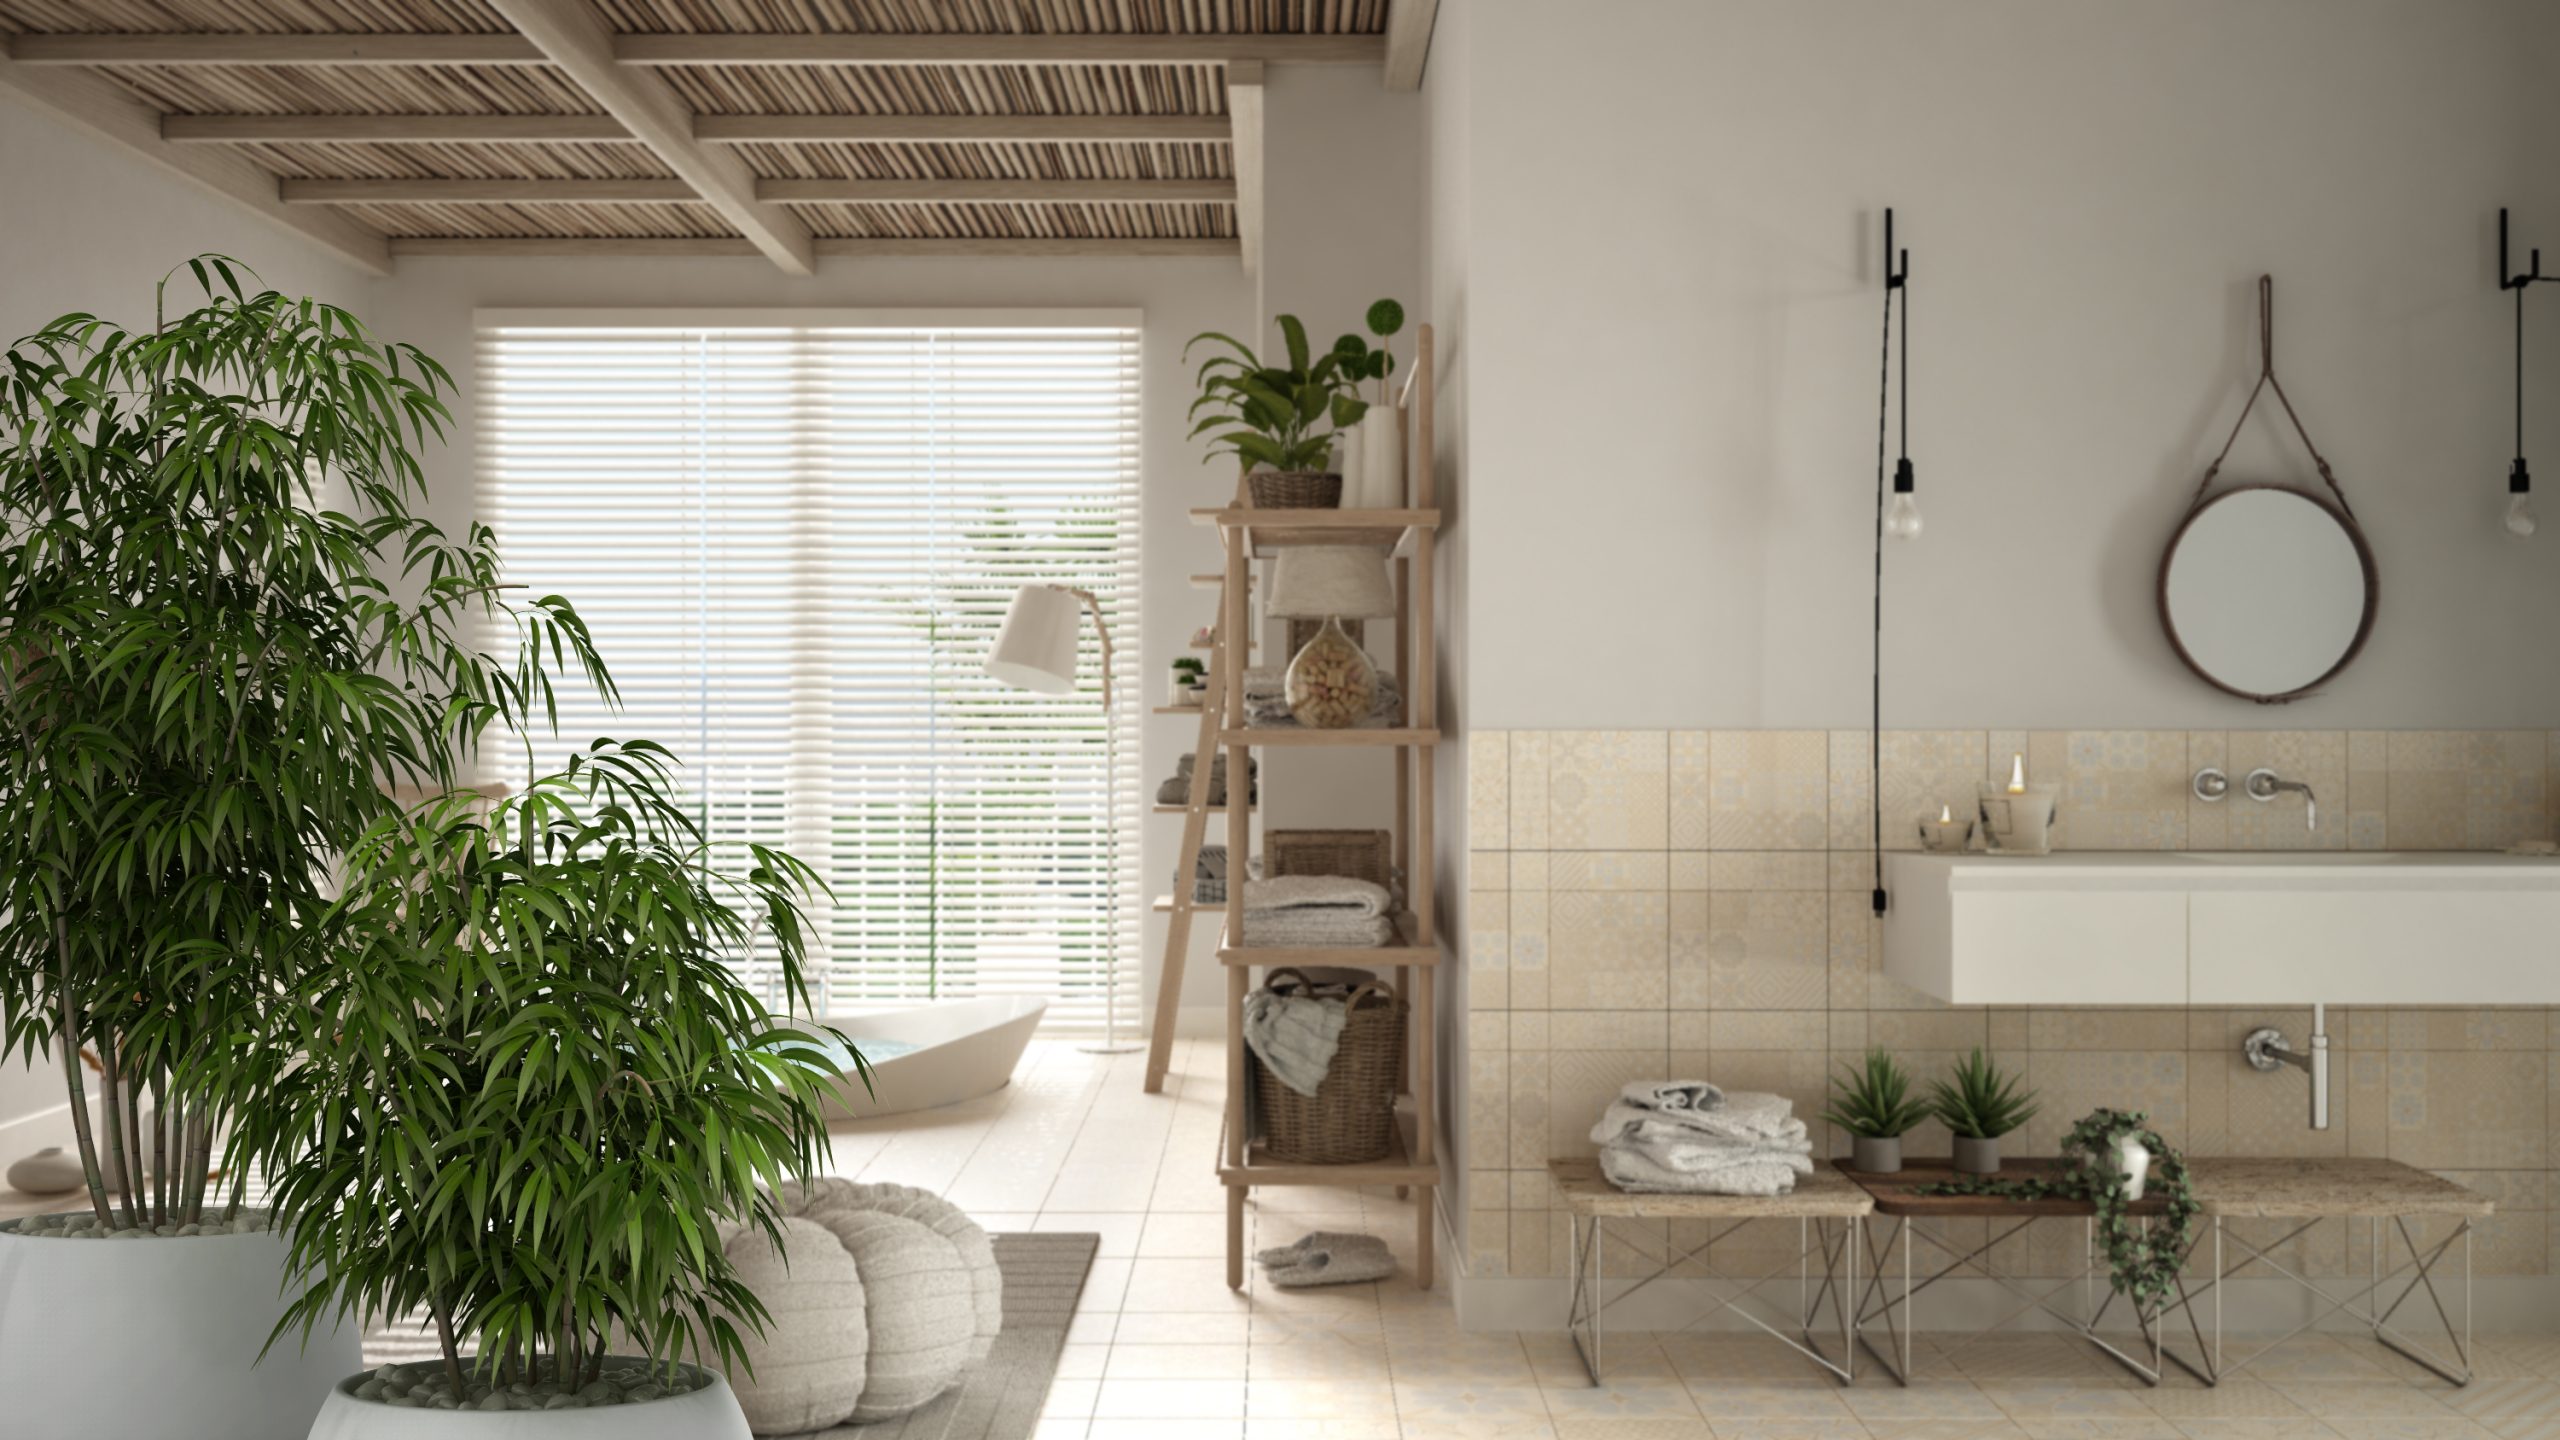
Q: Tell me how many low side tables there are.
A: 3